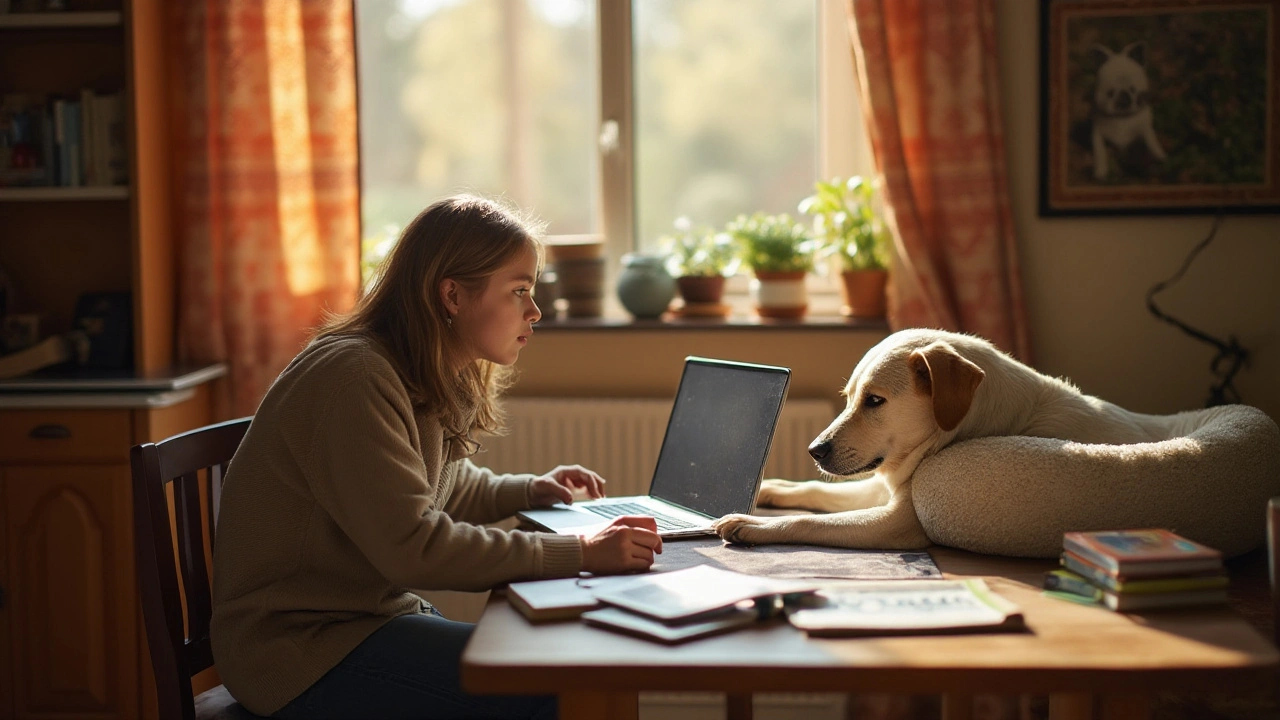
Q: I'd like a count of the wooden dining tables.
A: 1